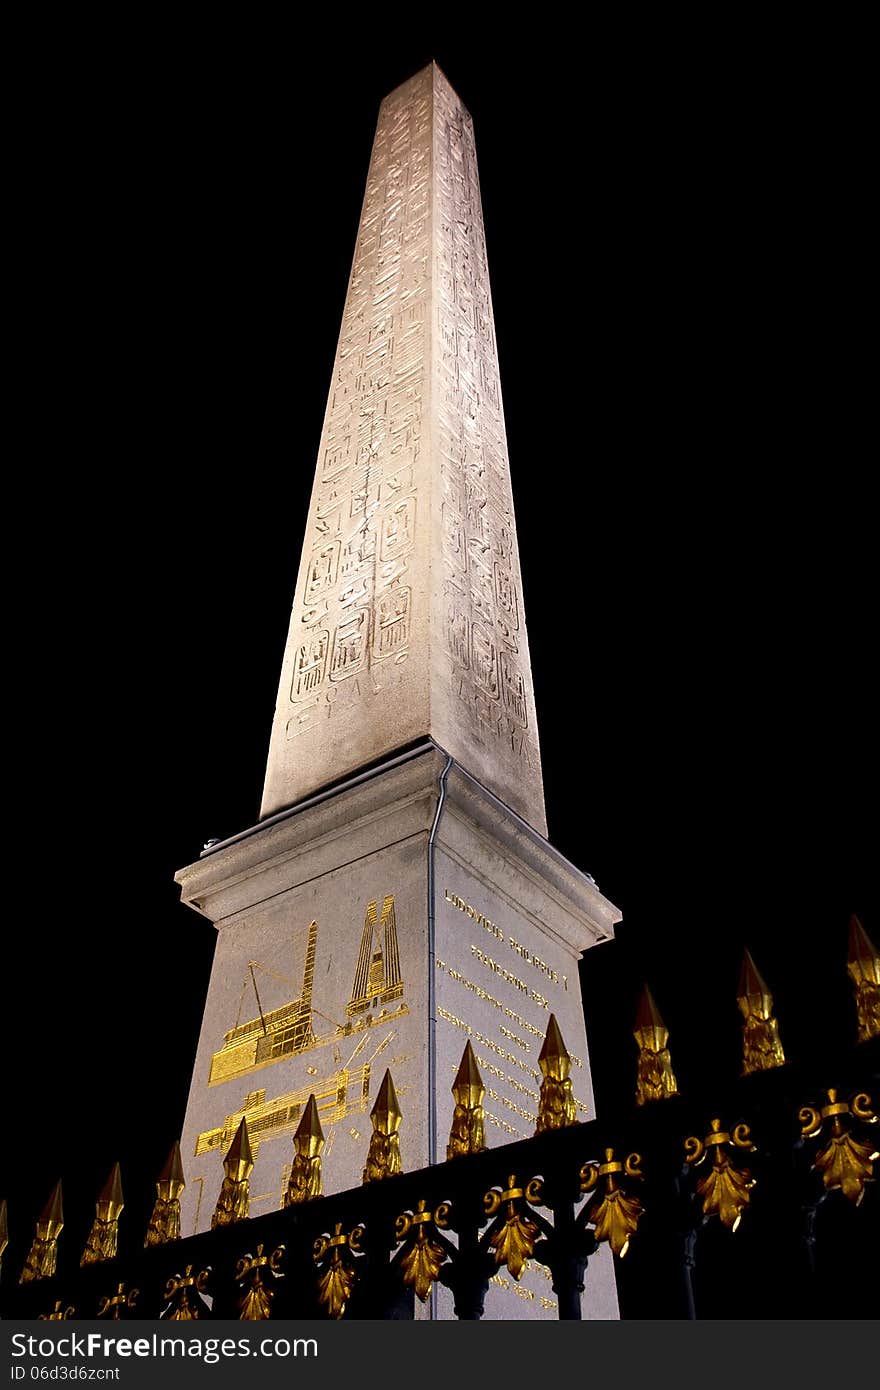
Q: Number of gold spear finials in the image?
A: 12